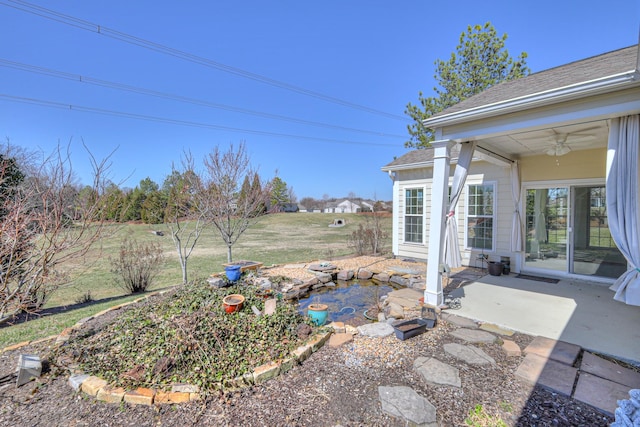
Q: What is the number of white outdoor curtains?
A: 3